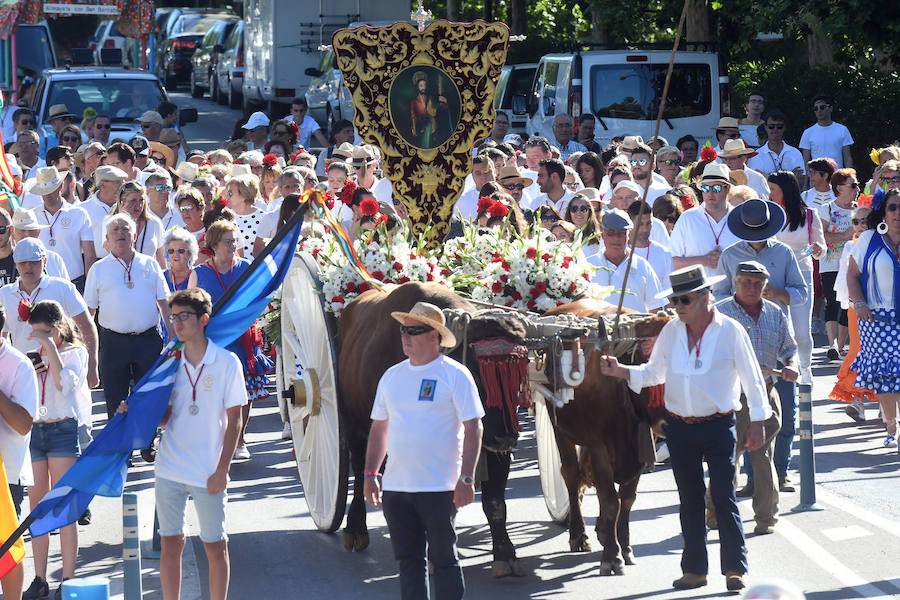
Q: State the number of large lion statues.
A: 0